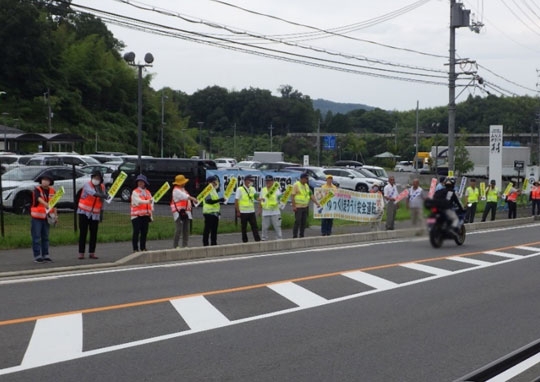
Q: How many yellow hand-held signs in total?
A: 11